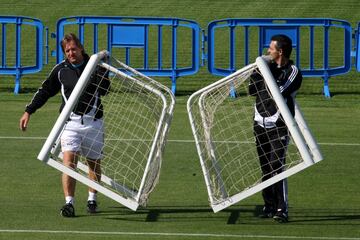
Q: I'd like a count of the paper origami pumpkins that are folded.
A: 0